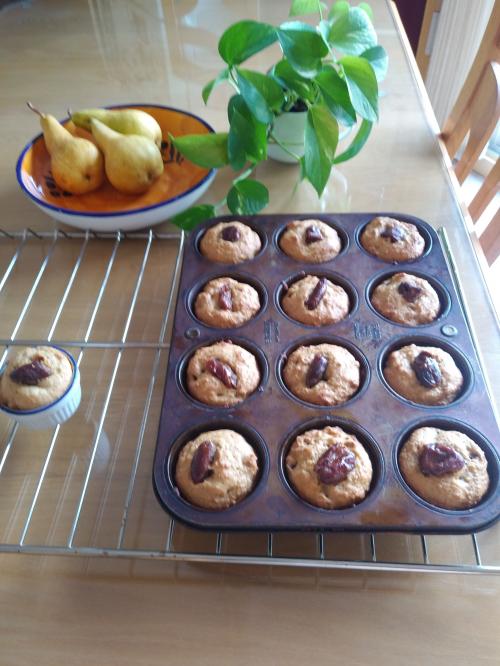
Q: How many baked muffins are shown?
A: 13